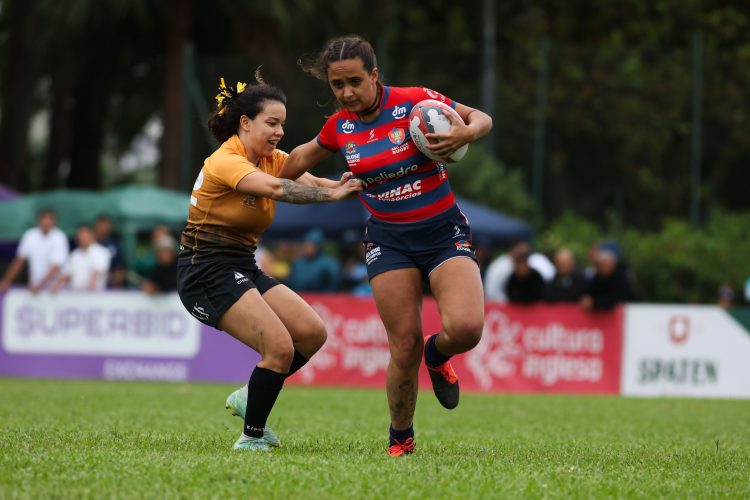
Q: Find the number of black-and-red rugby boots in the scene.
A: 2